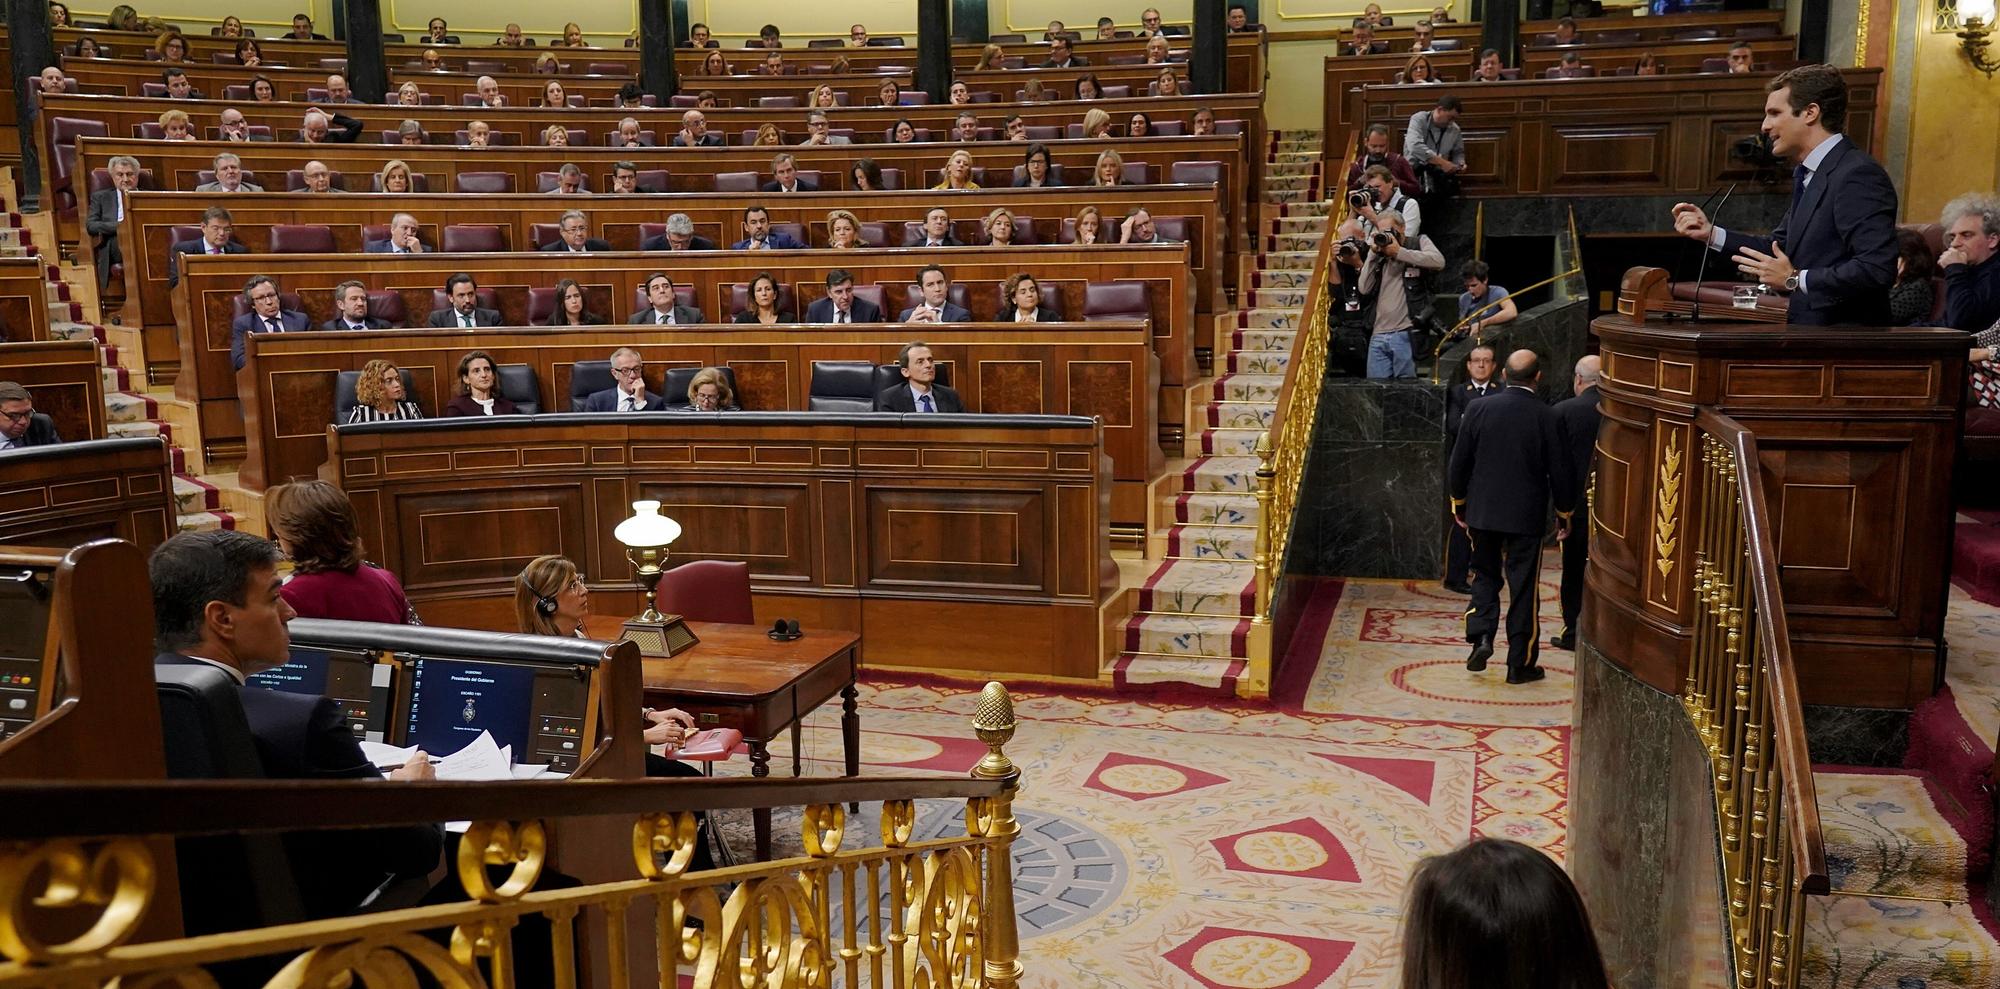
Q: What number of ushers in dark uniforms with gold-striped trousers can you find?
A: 3